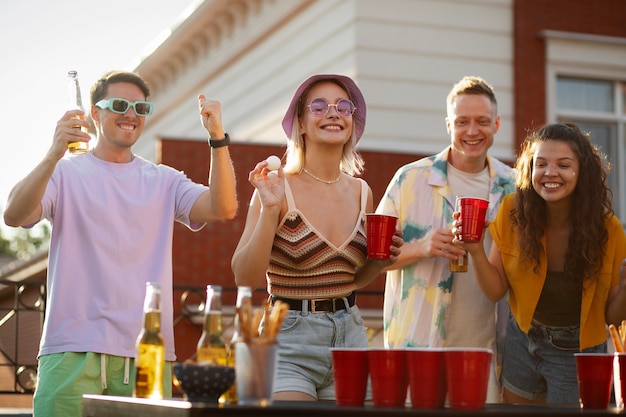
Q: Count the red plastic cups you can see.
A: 8